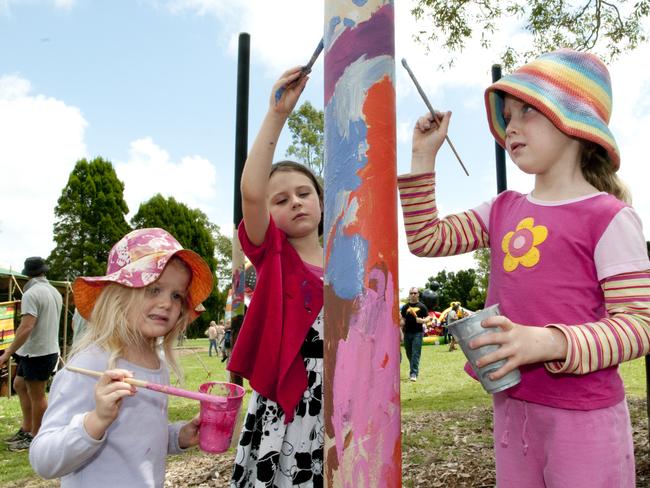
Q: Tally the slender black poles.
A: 2